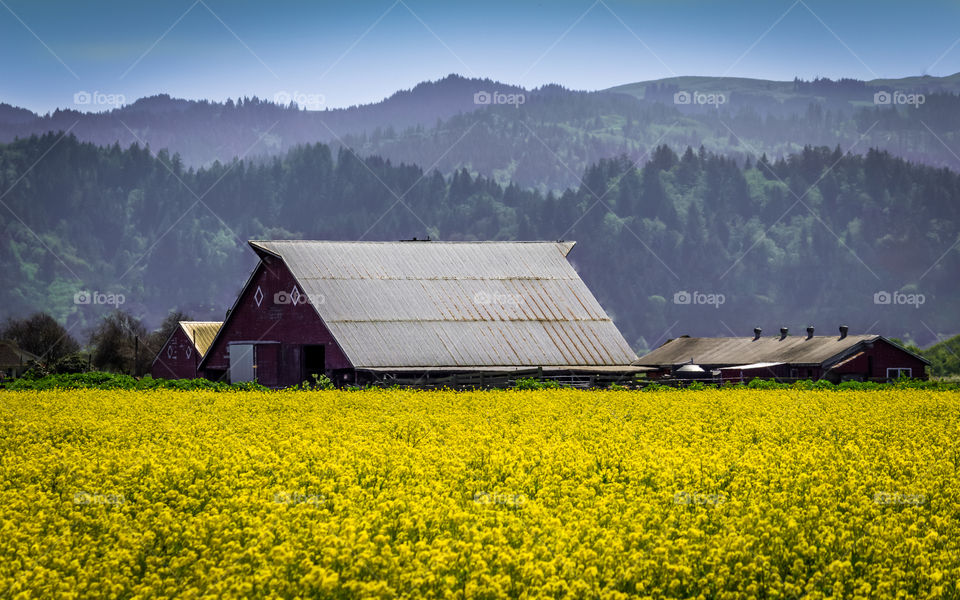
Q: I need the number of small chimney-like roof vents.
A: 4